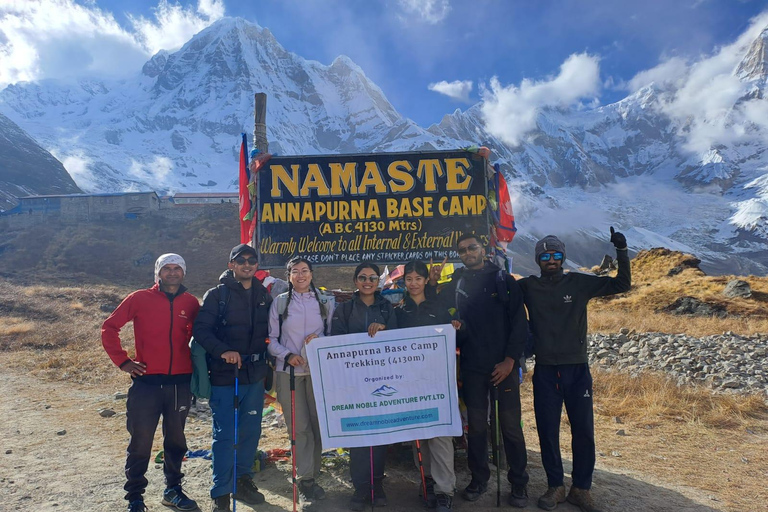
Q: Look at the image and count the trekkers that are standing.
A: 7